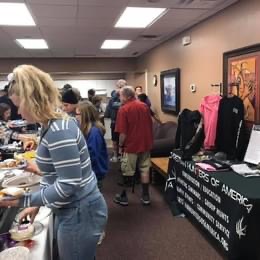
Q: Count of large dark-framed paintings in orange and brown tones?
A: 1